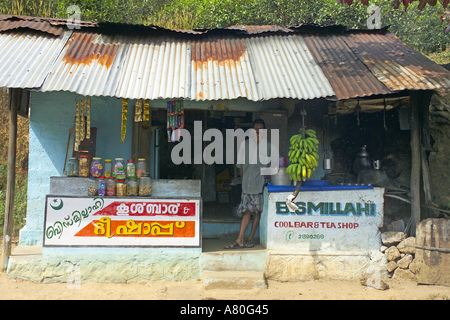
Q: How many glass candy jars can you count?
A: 13